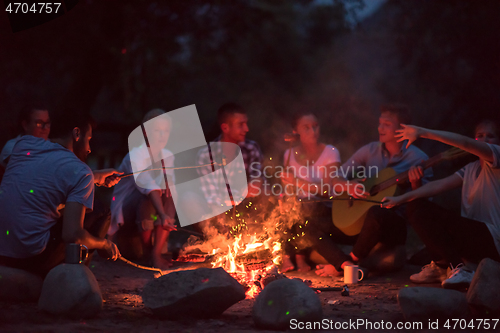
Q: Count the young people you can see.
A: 7